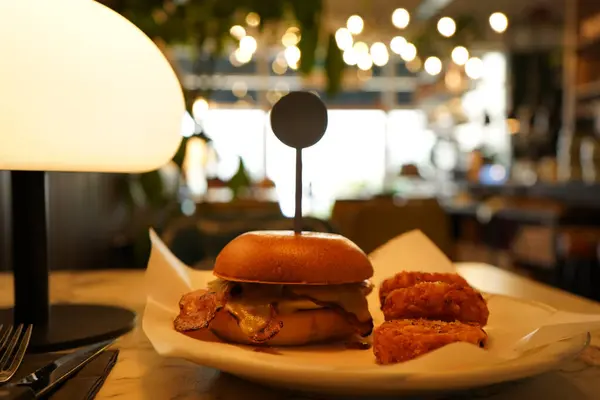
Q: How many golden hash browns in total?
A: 3